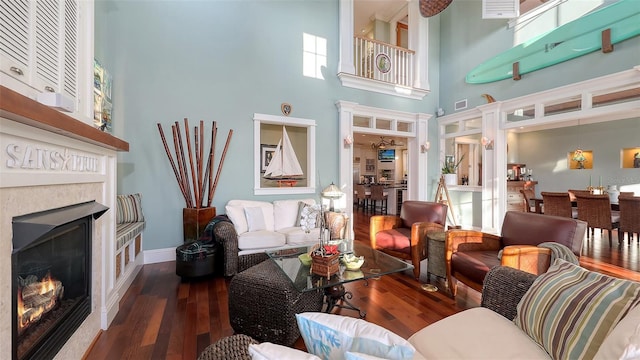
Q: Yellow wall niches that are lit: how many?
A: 2